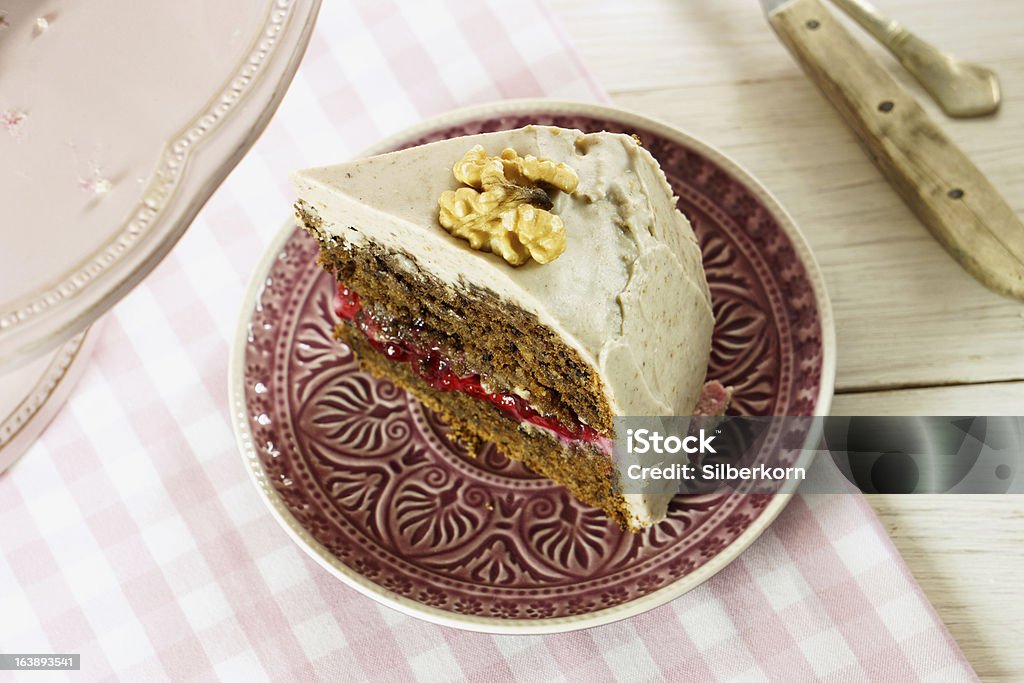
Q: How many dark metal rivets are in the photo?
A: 3